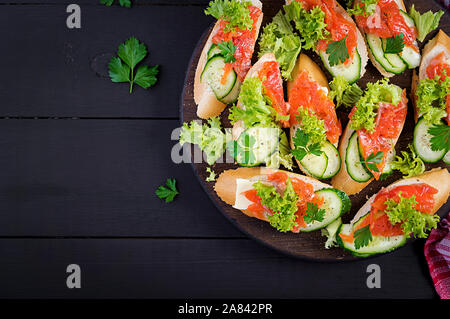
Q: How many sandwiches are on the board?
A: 9